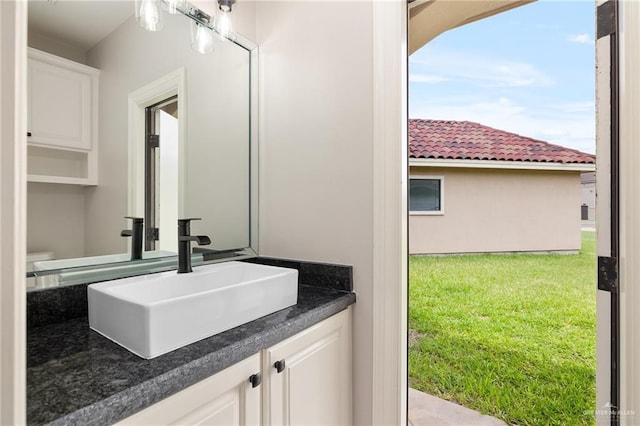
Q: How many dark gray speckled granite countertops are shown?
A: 1